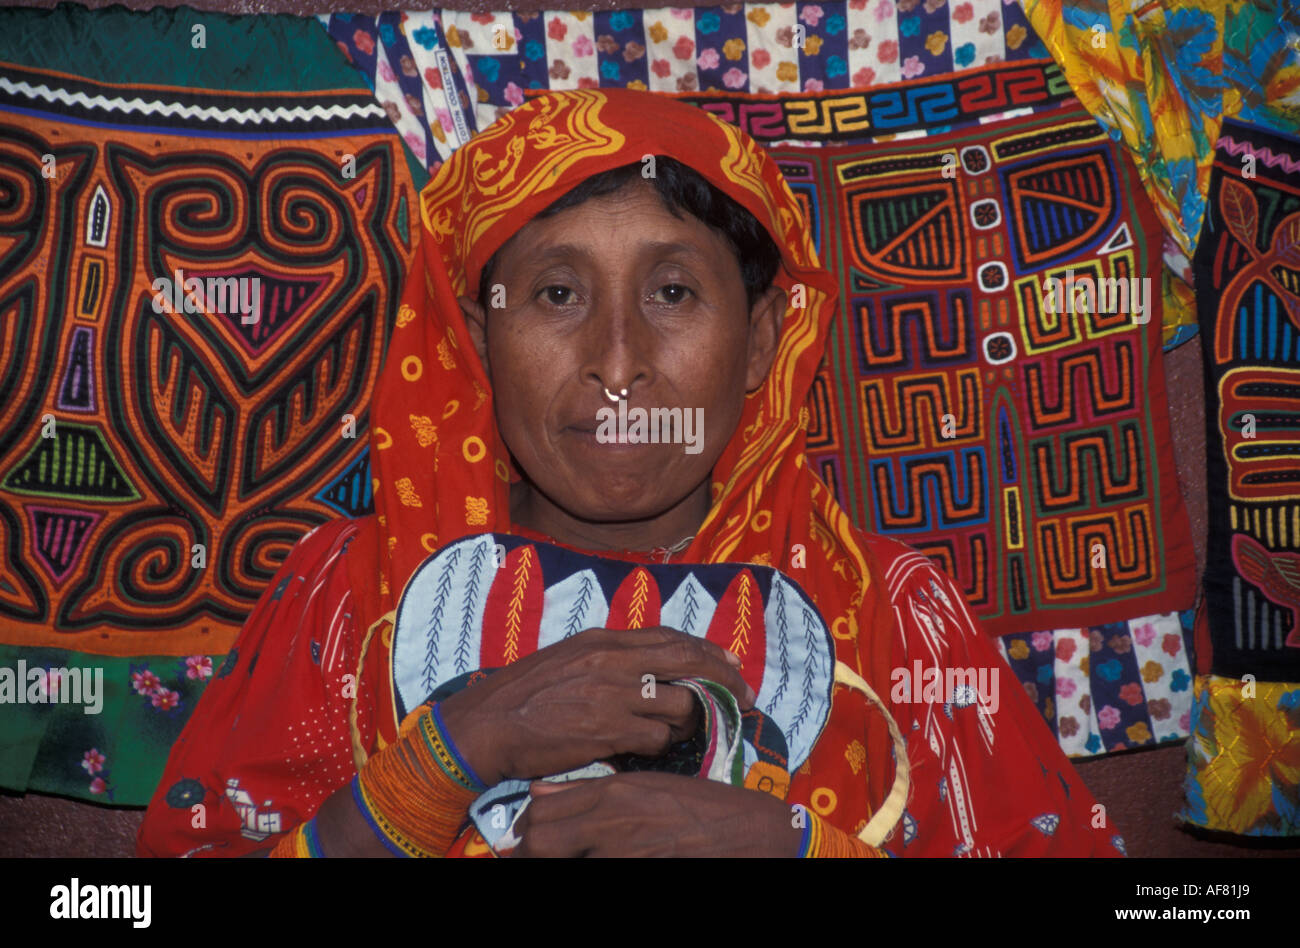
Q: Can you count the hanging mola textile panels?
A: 3